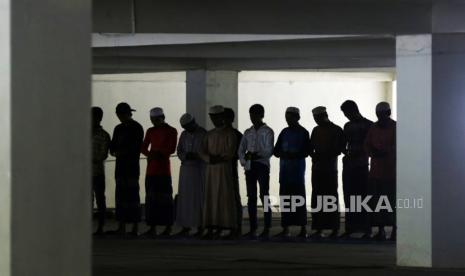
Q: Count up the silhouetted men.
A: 11